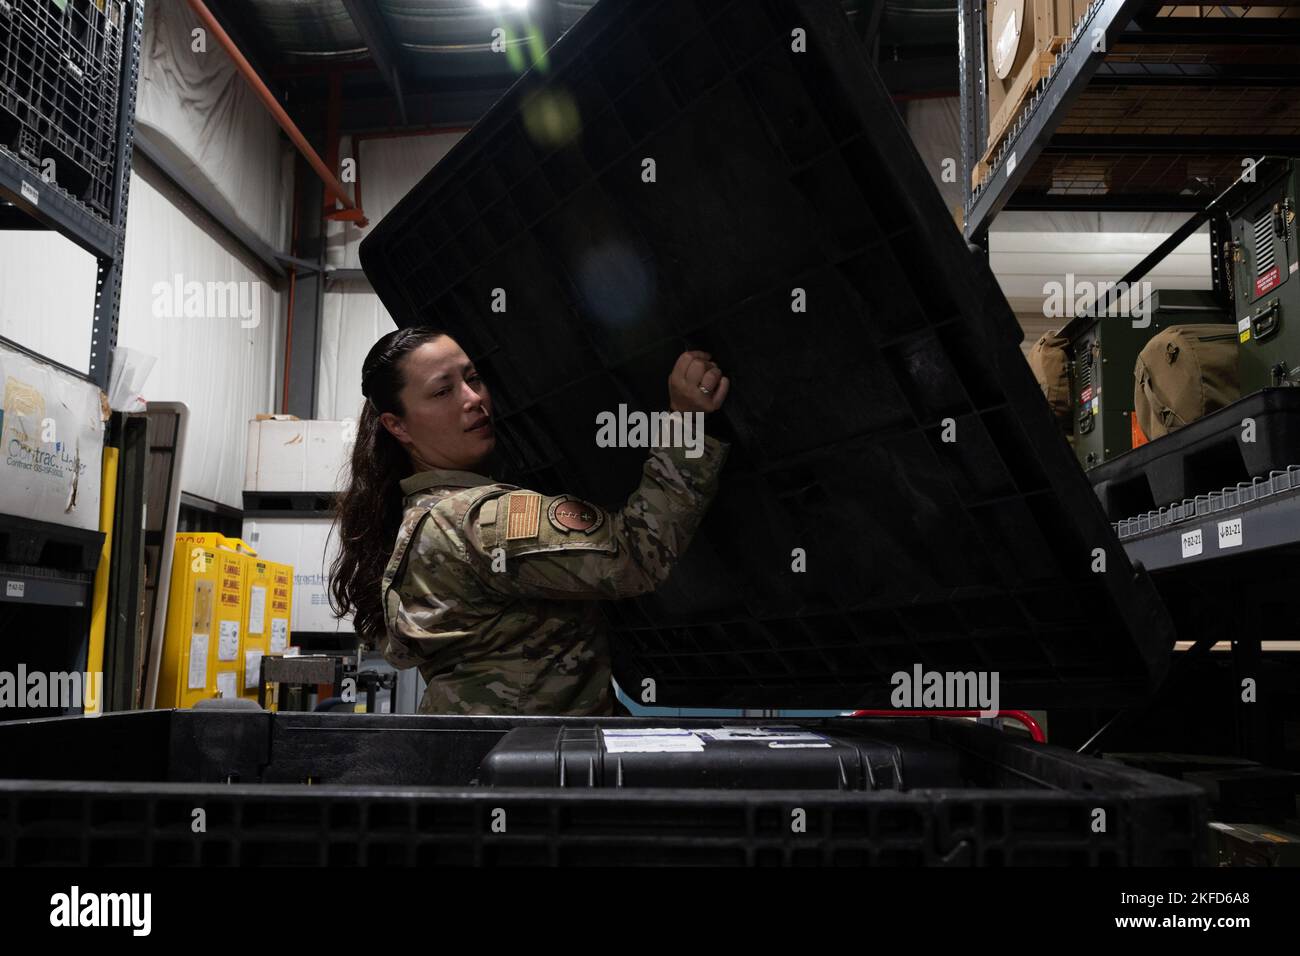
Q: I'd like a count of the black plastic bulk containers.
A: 2